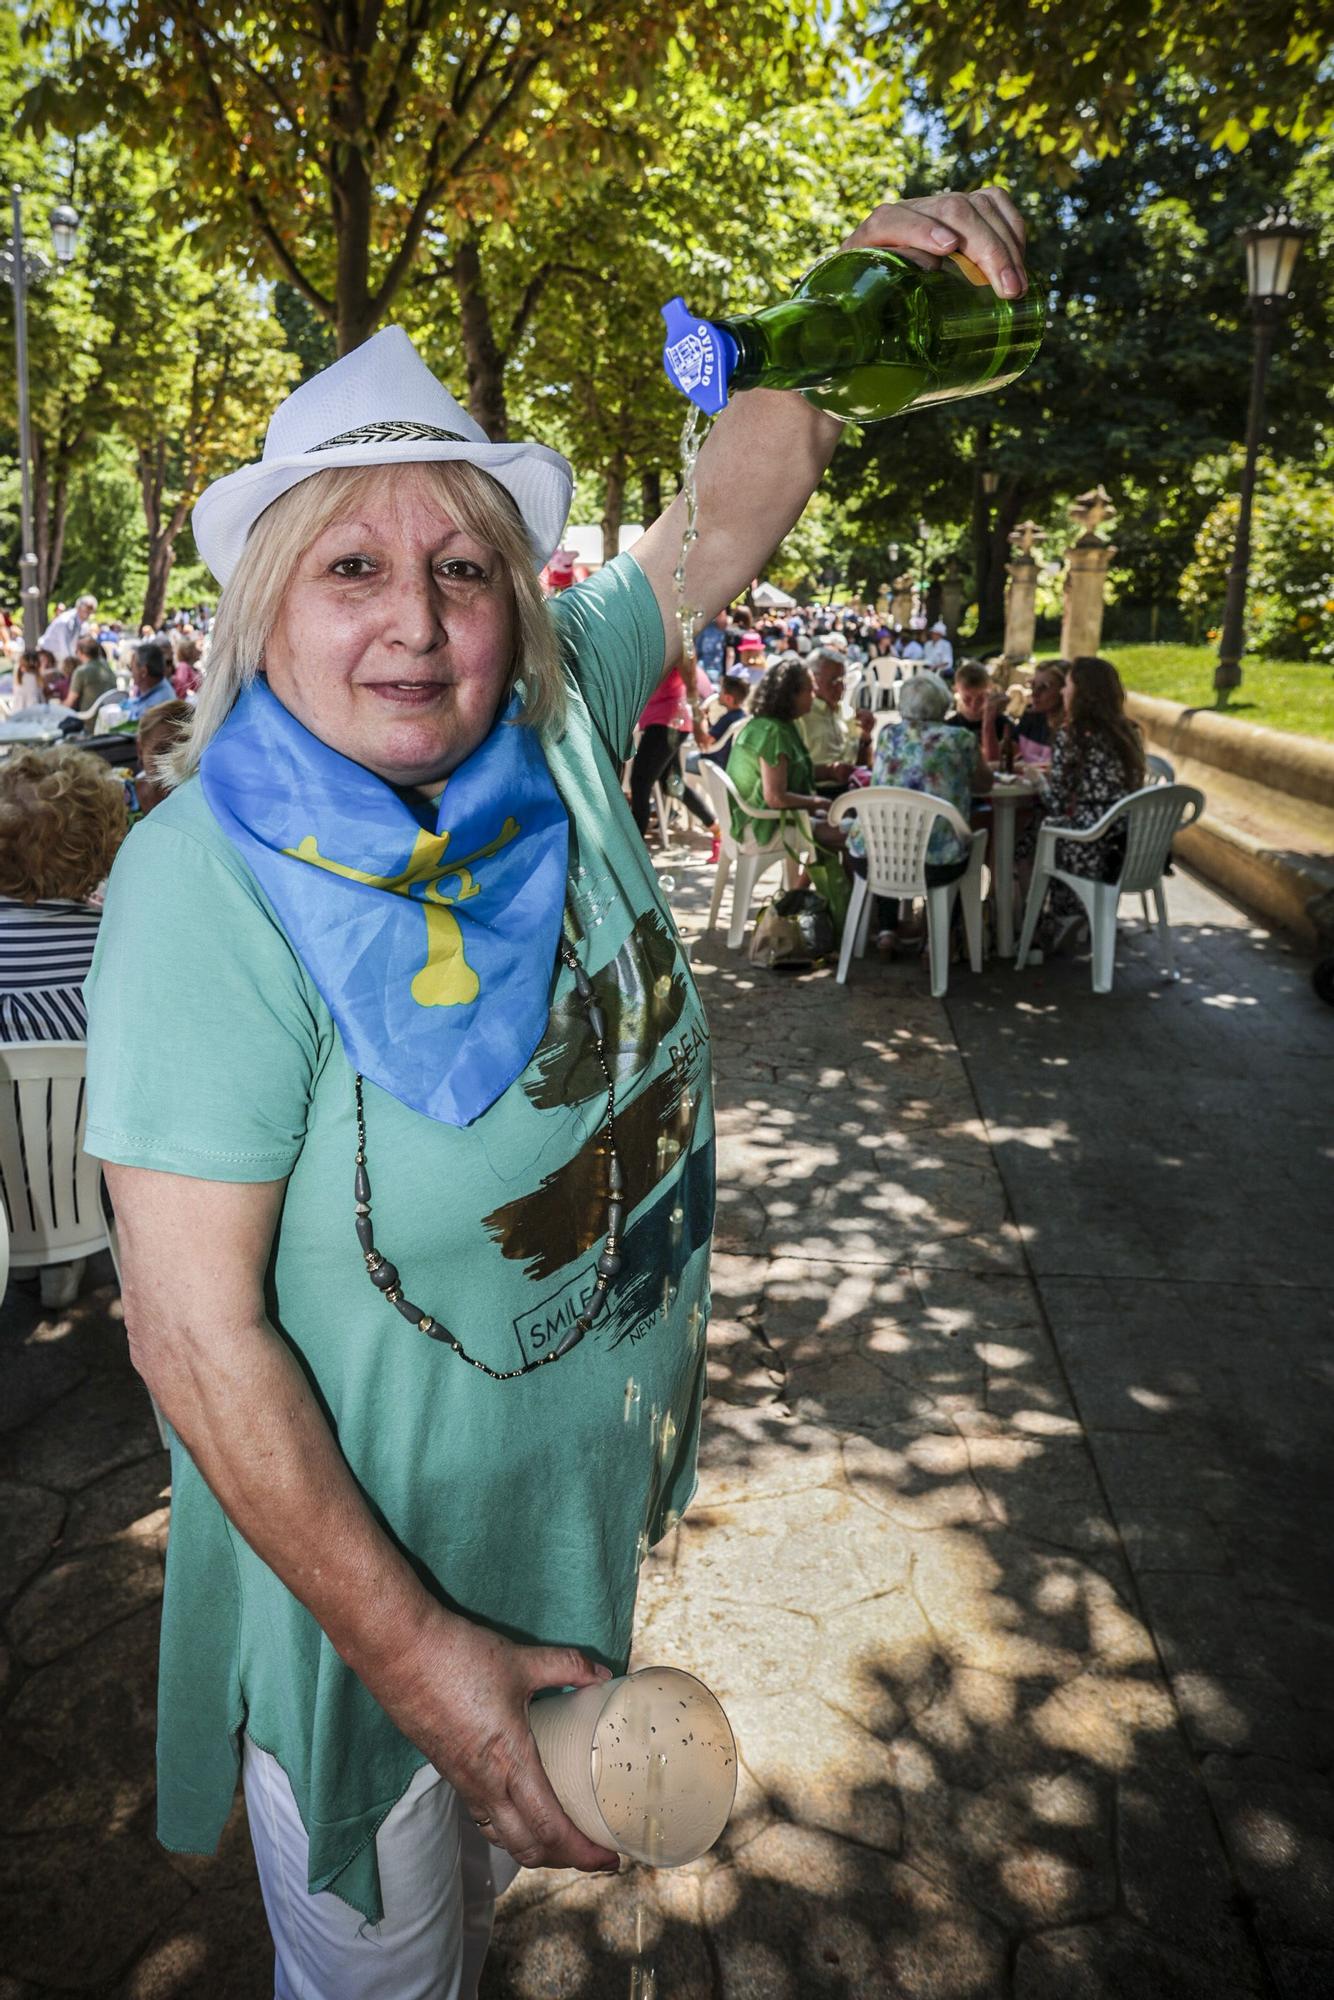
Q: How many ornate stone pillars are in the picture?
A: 2